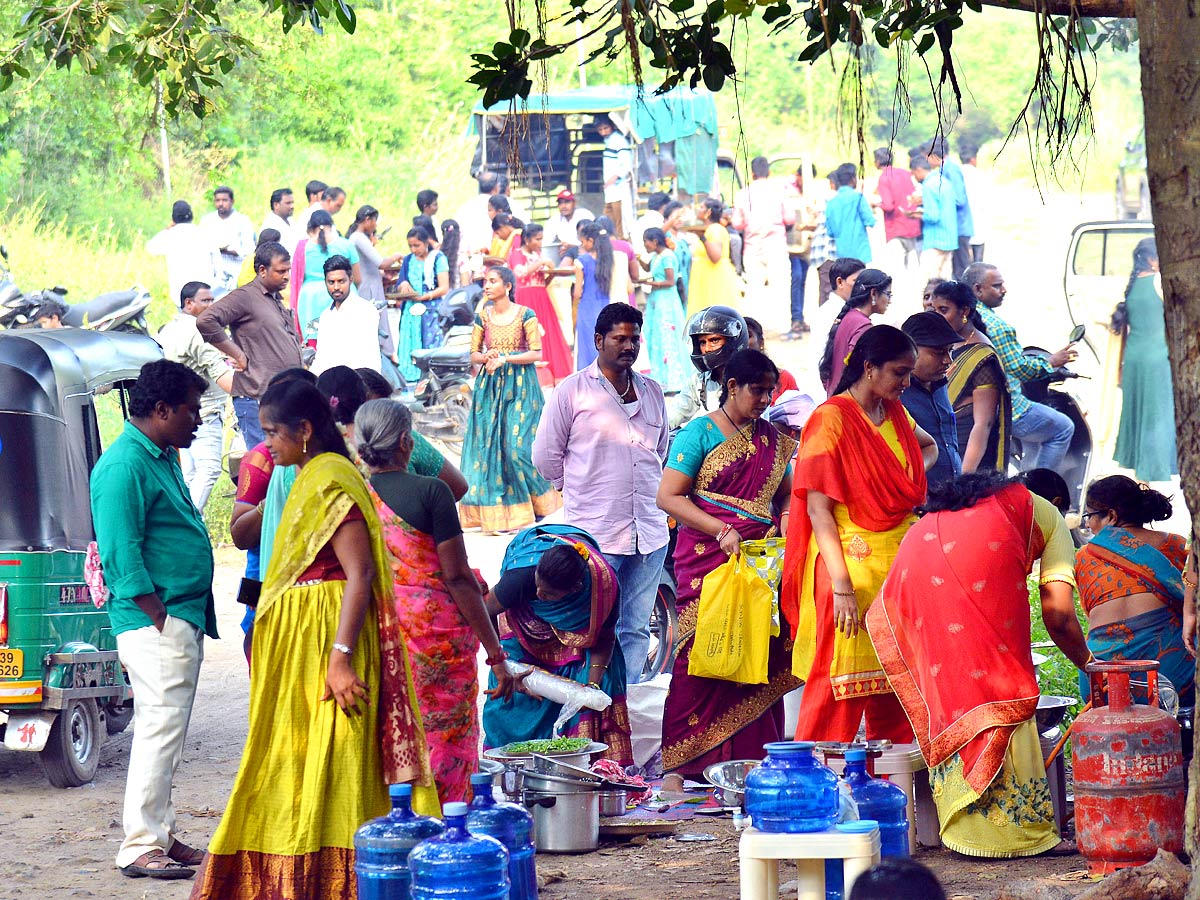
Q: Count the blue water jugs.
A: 5